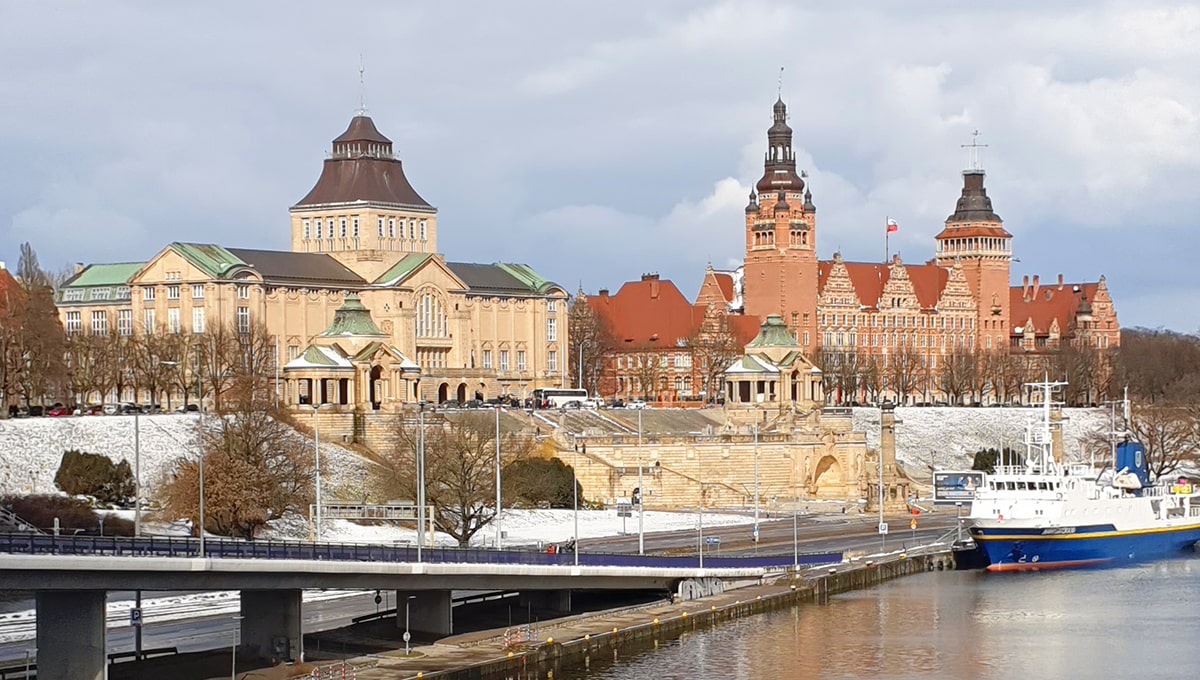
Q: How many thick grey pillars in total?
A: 4